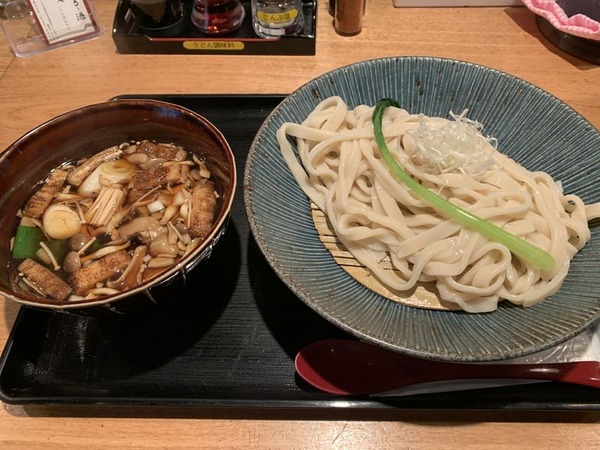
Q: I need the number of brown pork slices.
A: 7